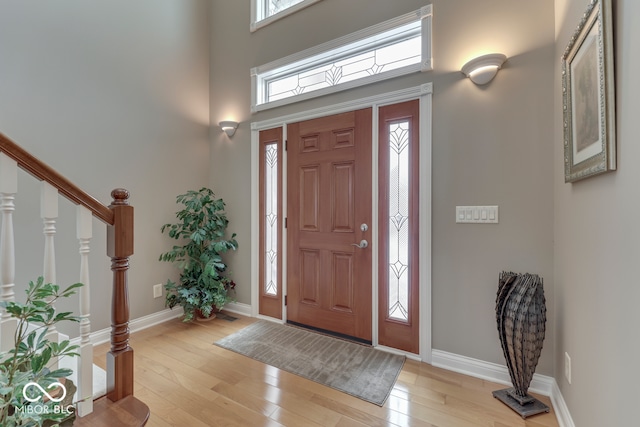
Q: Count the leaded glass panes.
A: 3